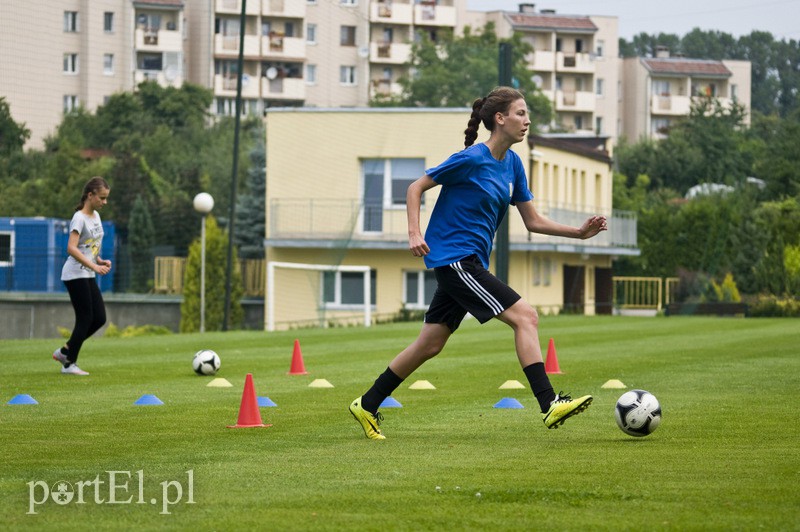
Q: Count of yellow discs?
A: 5